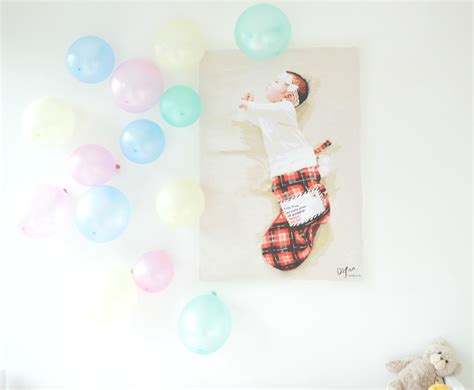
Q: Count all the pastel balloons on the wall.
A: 14